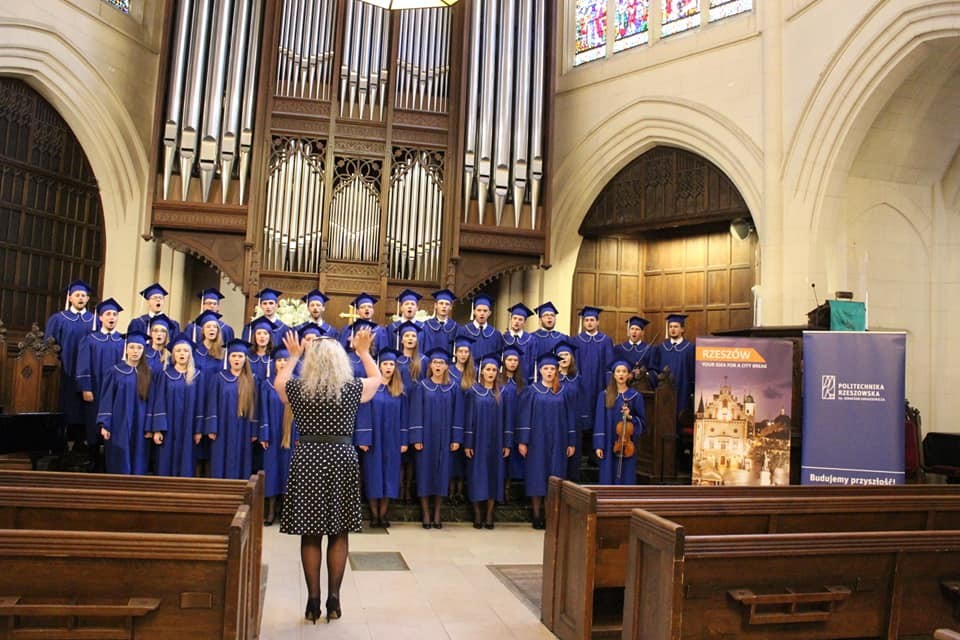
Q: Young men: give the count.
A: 15